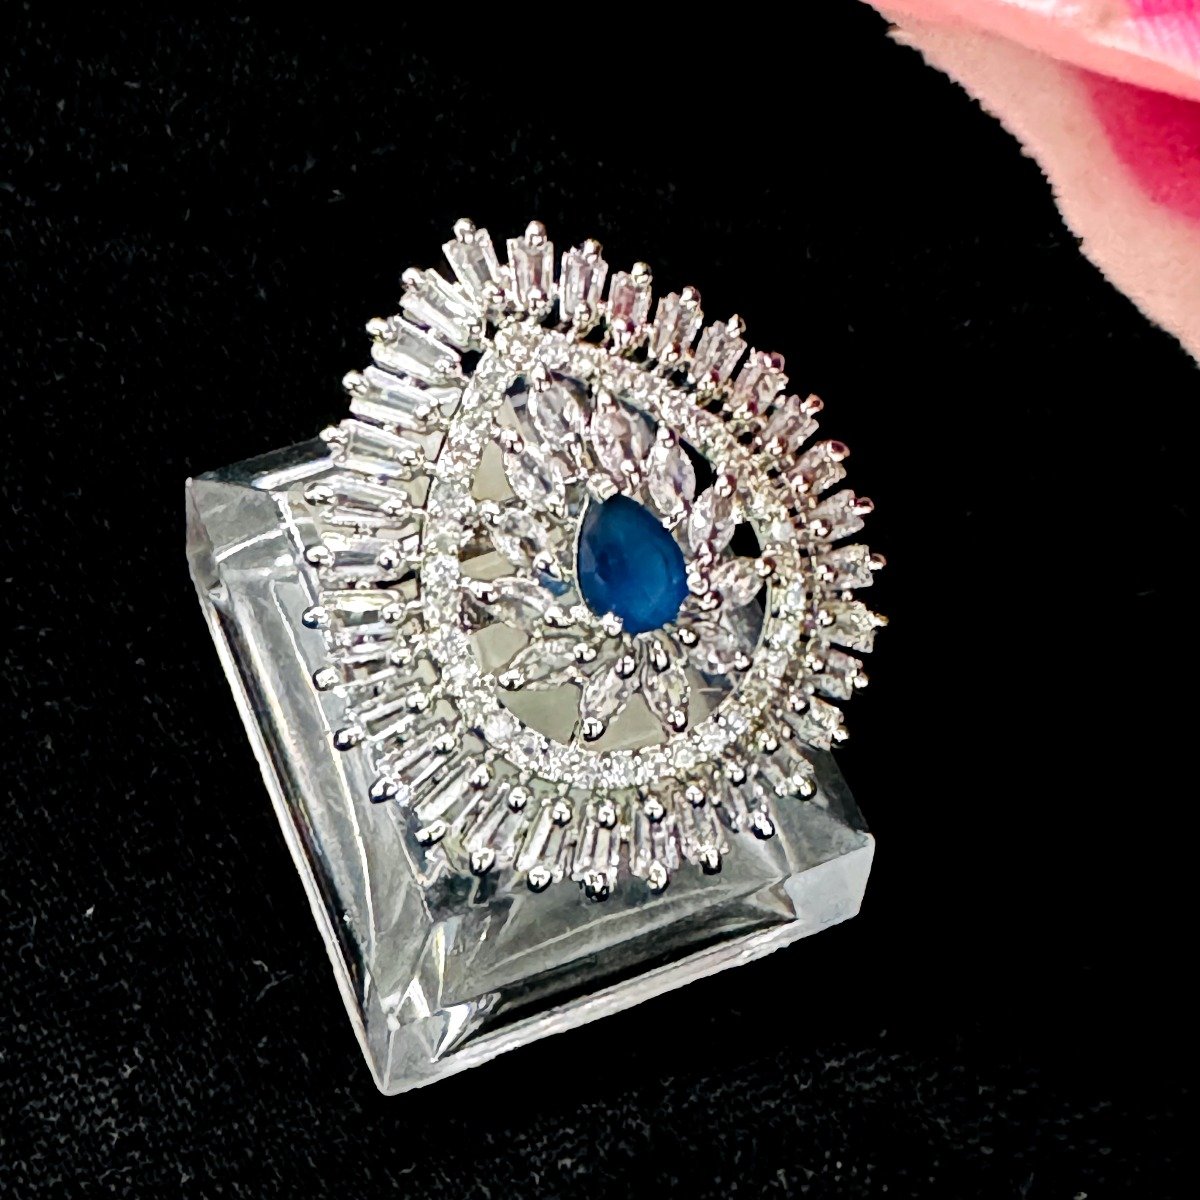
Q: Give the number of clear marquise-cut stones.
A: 12